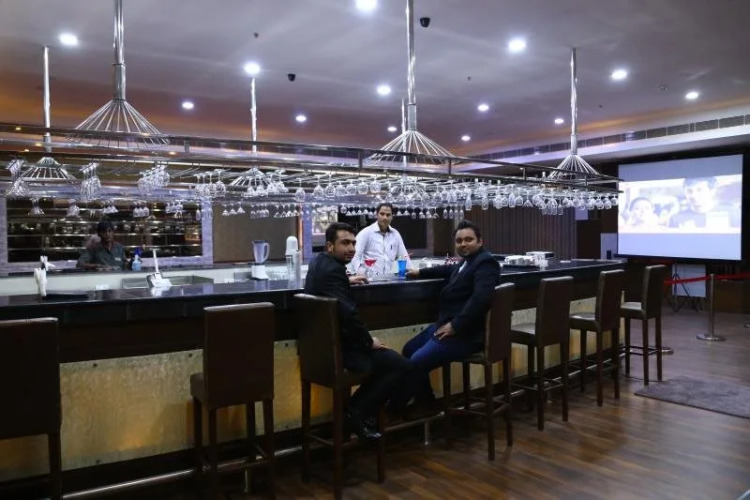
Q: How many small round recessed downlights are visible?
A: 13